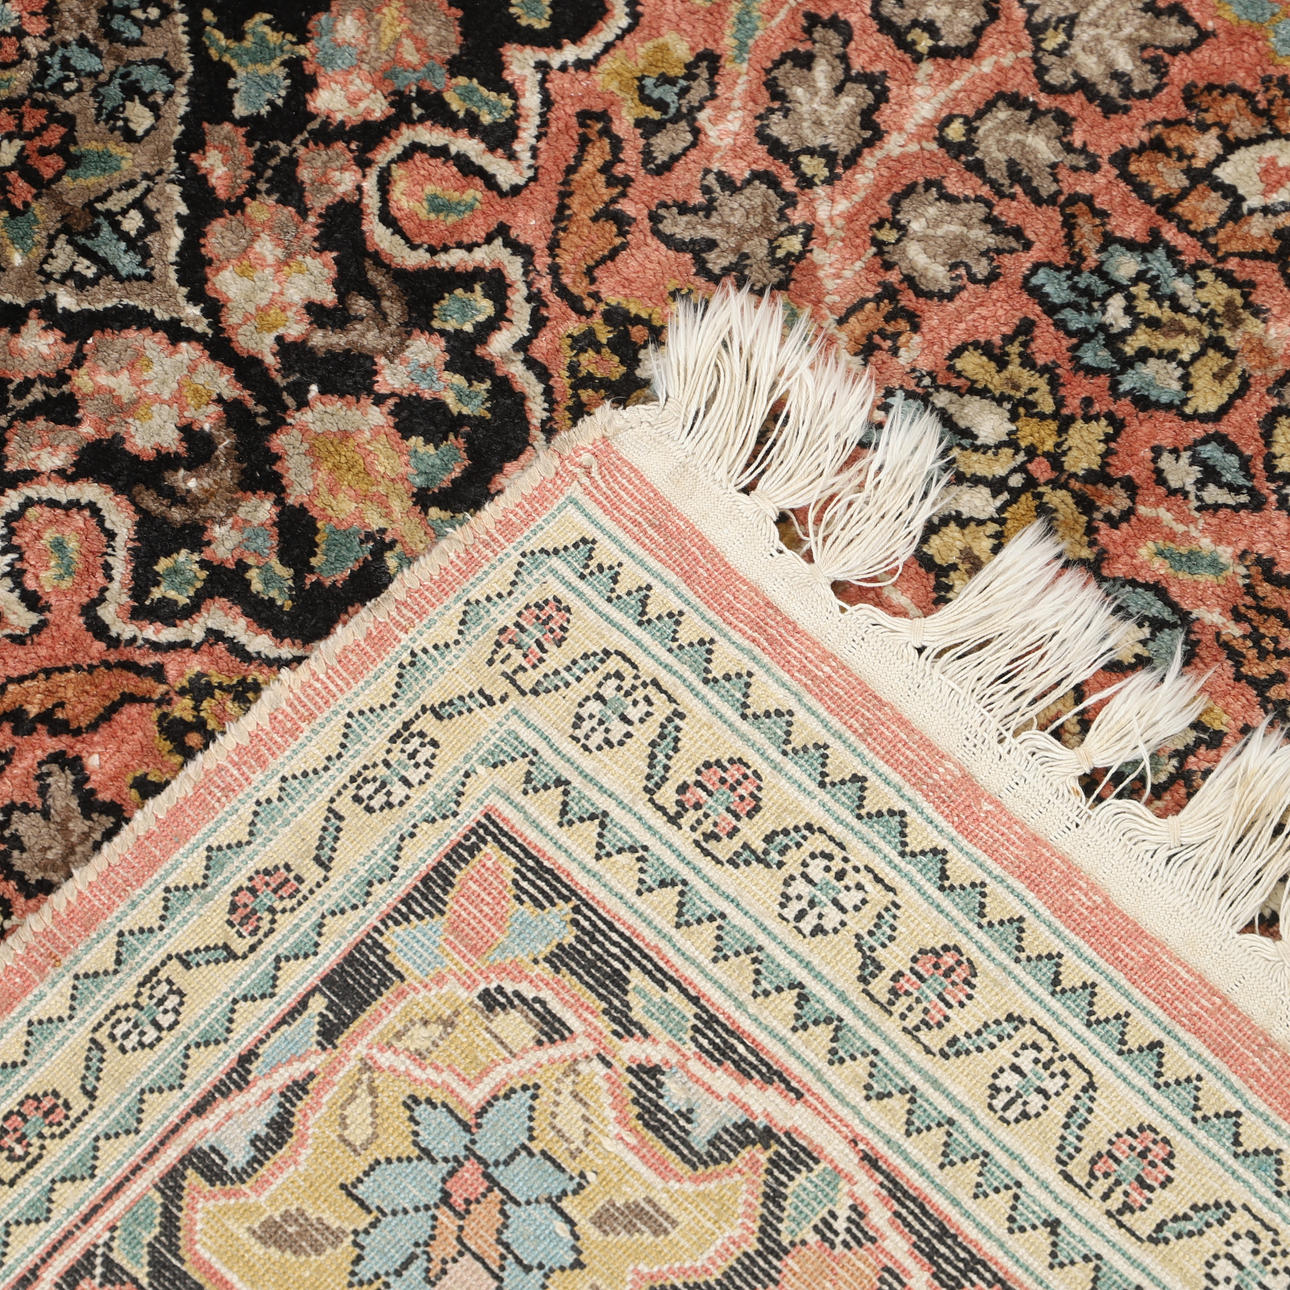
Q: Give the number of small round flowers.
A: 12